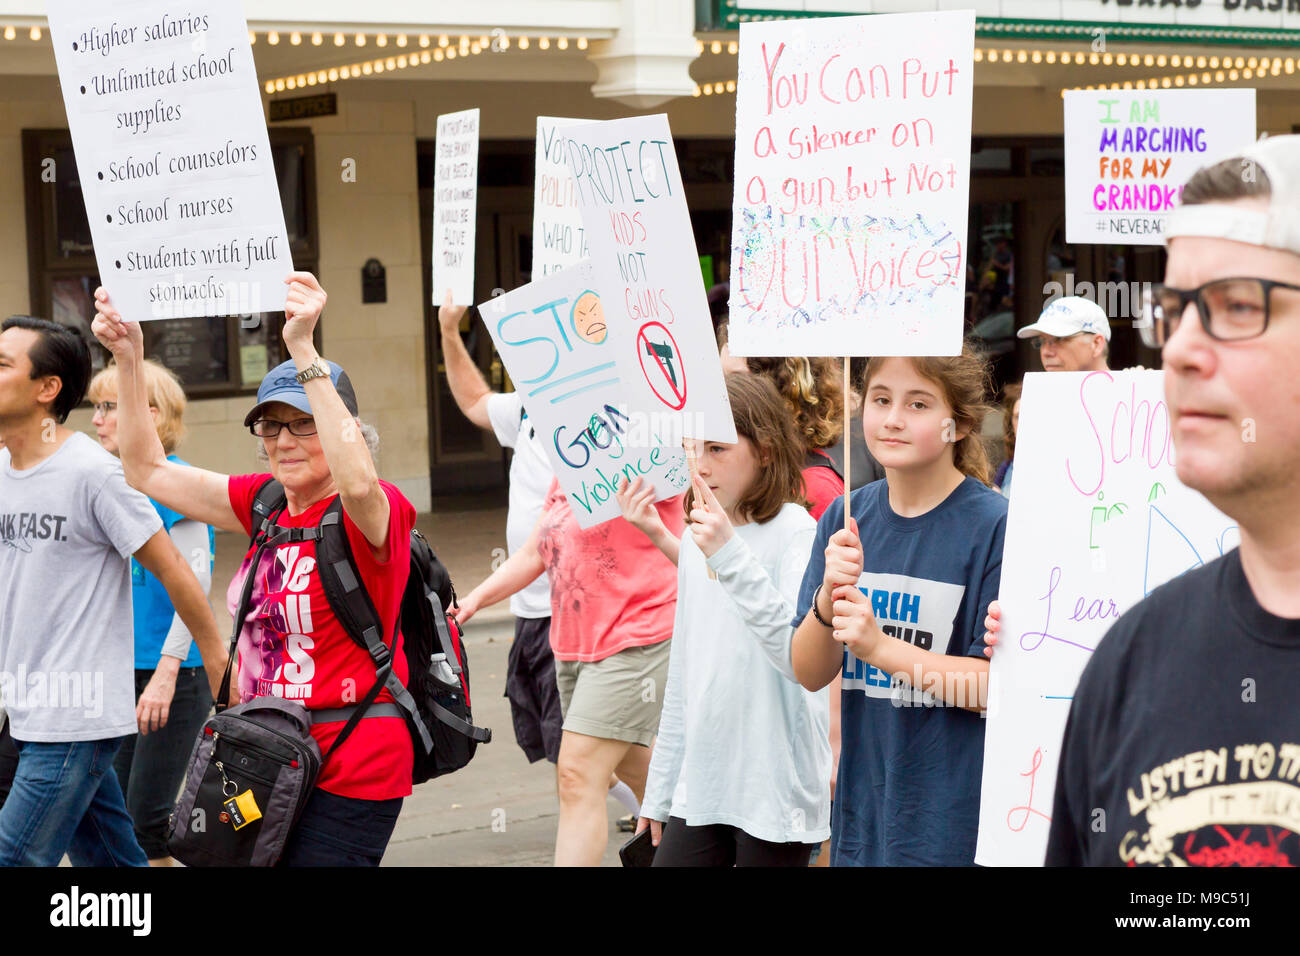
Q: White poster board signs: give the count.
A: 8